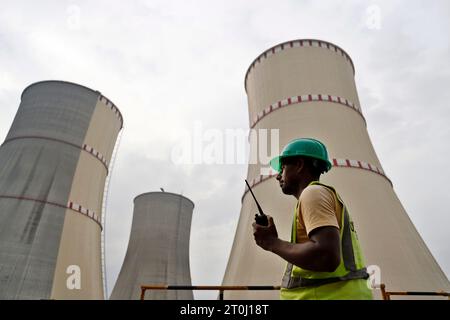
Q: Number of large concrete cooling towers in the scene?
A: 3